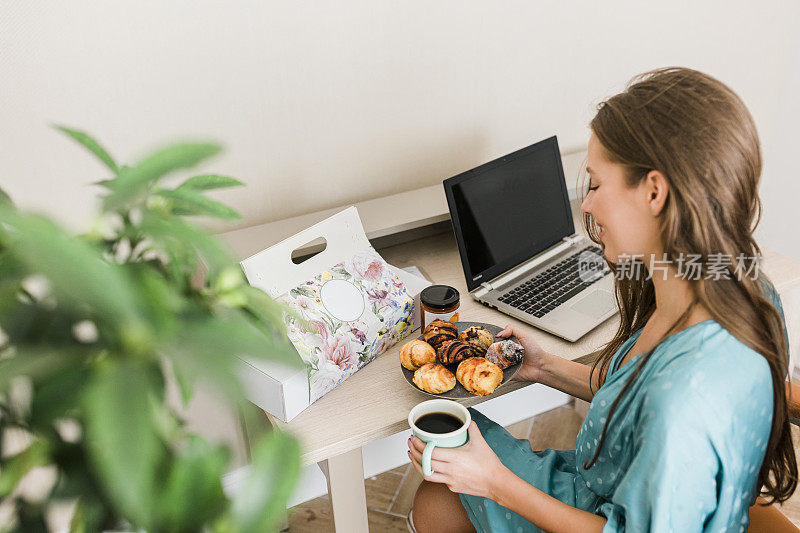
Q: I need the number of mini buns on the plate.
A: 7